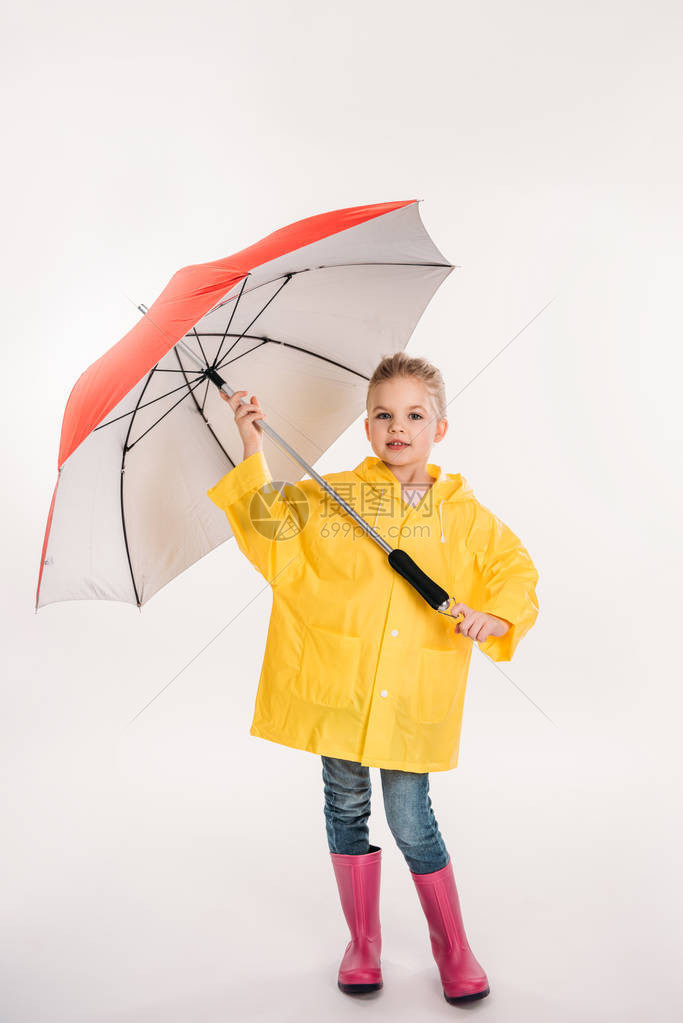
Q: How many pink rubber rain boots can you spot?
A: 2